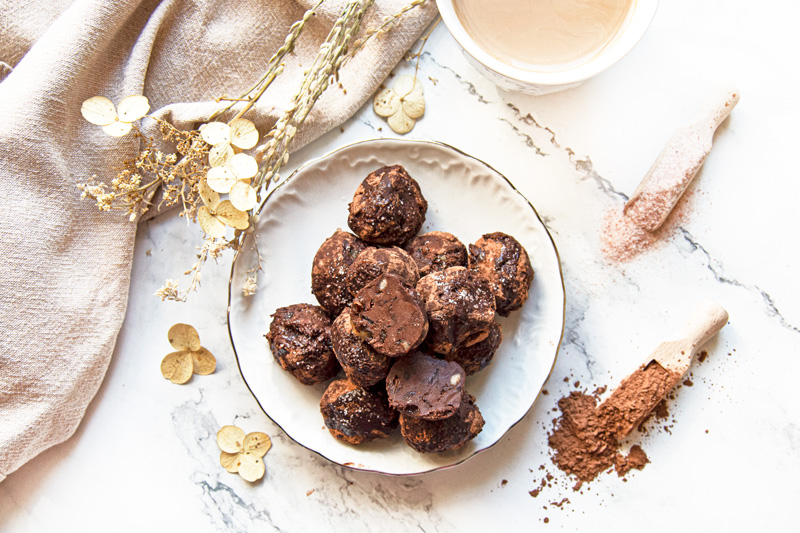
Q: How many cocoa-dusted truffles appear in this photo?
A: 13